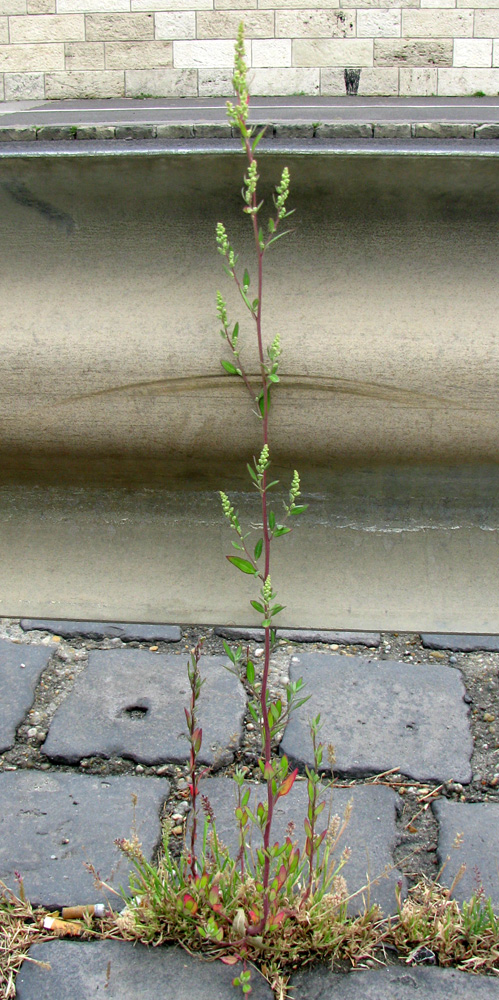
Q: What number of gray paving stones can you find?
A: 11